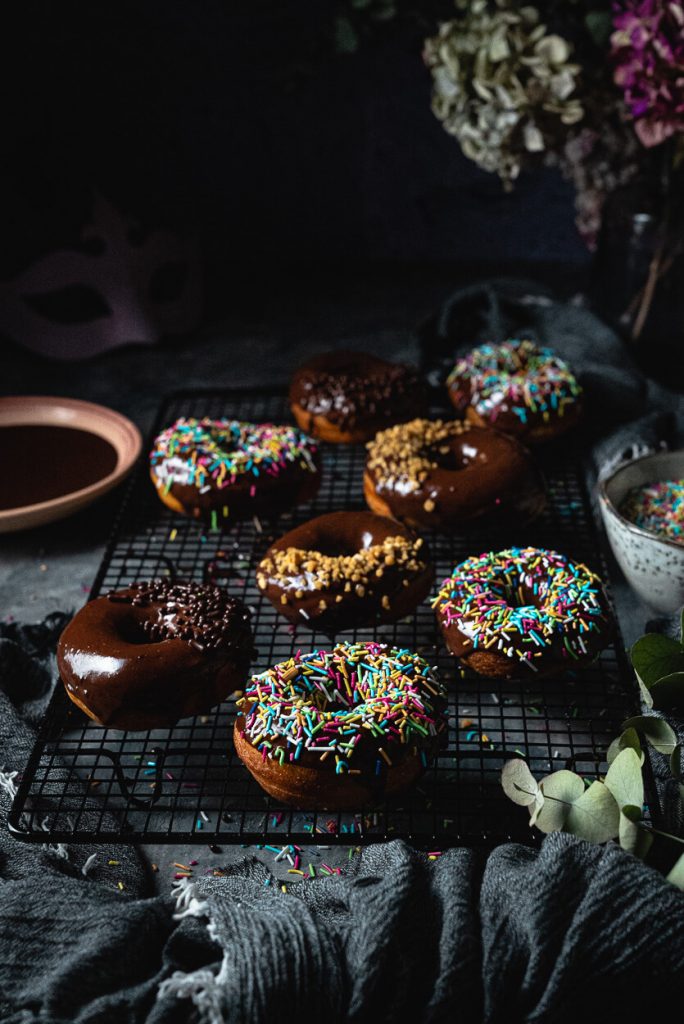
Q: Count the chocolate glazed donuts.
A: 8